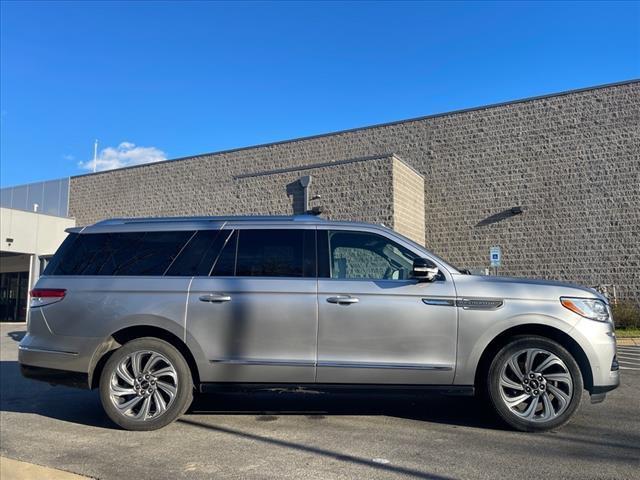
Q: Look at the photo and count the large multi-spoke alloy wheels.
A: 2